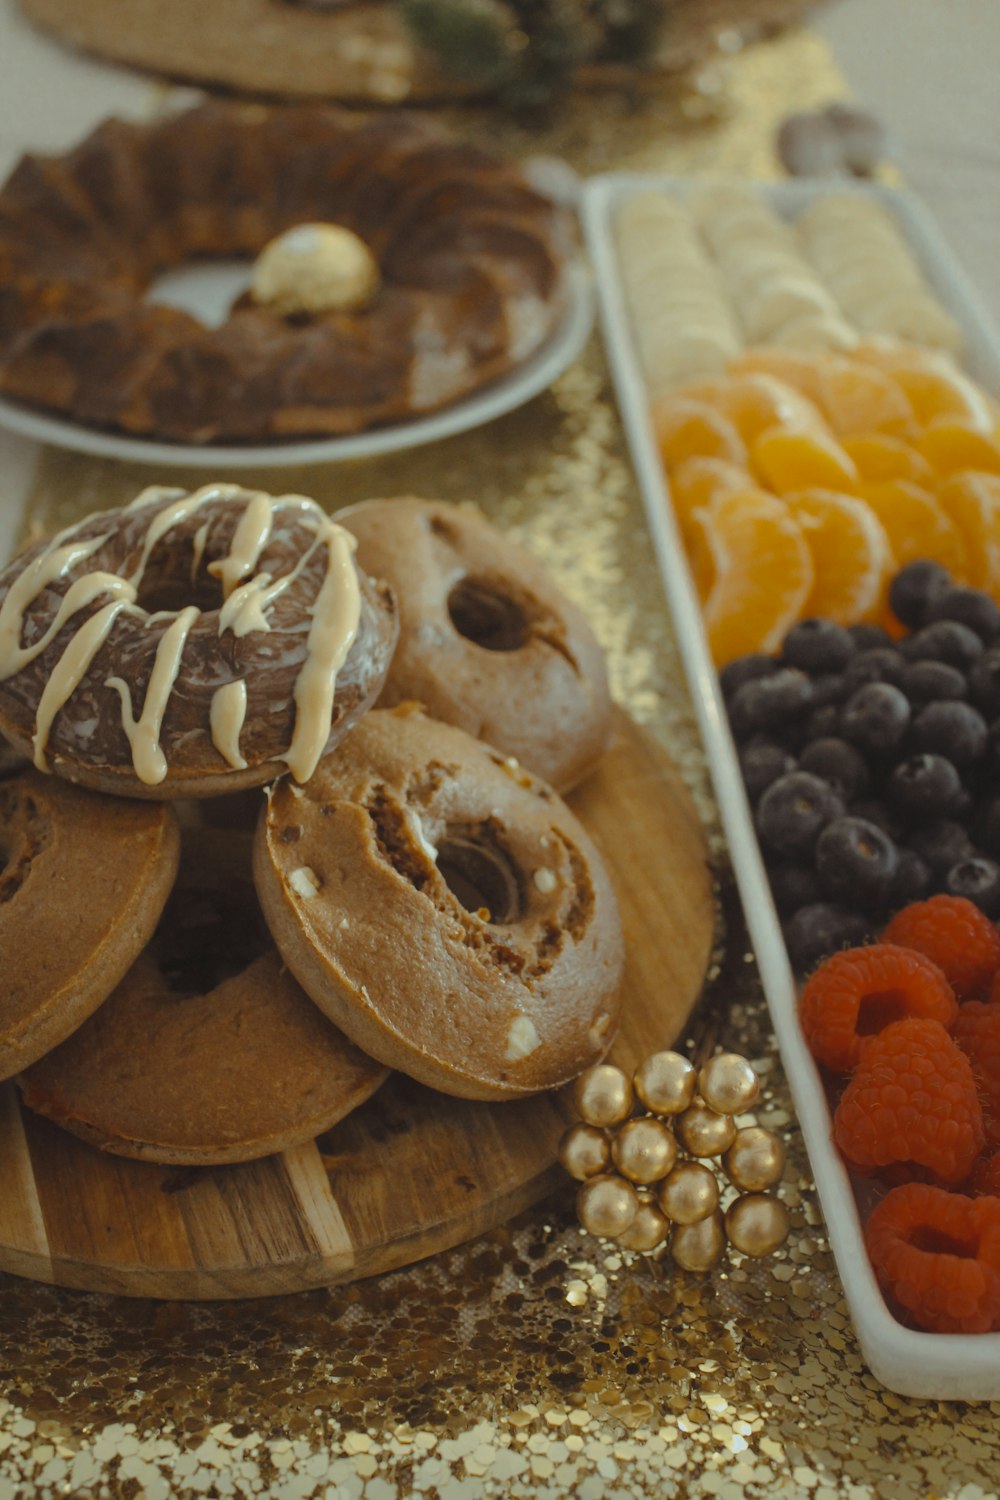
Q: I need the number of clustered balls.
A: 12